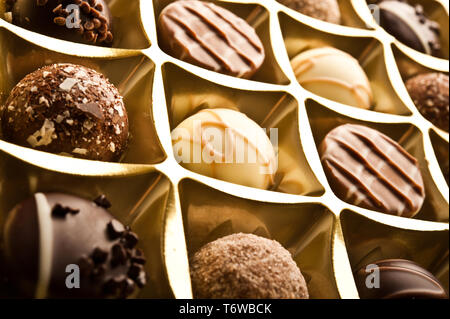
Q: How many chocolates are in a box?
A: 12